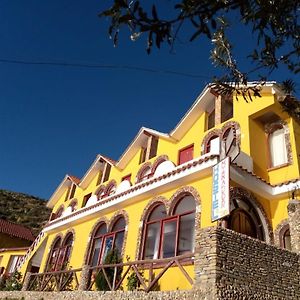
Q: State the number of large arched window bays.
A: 3